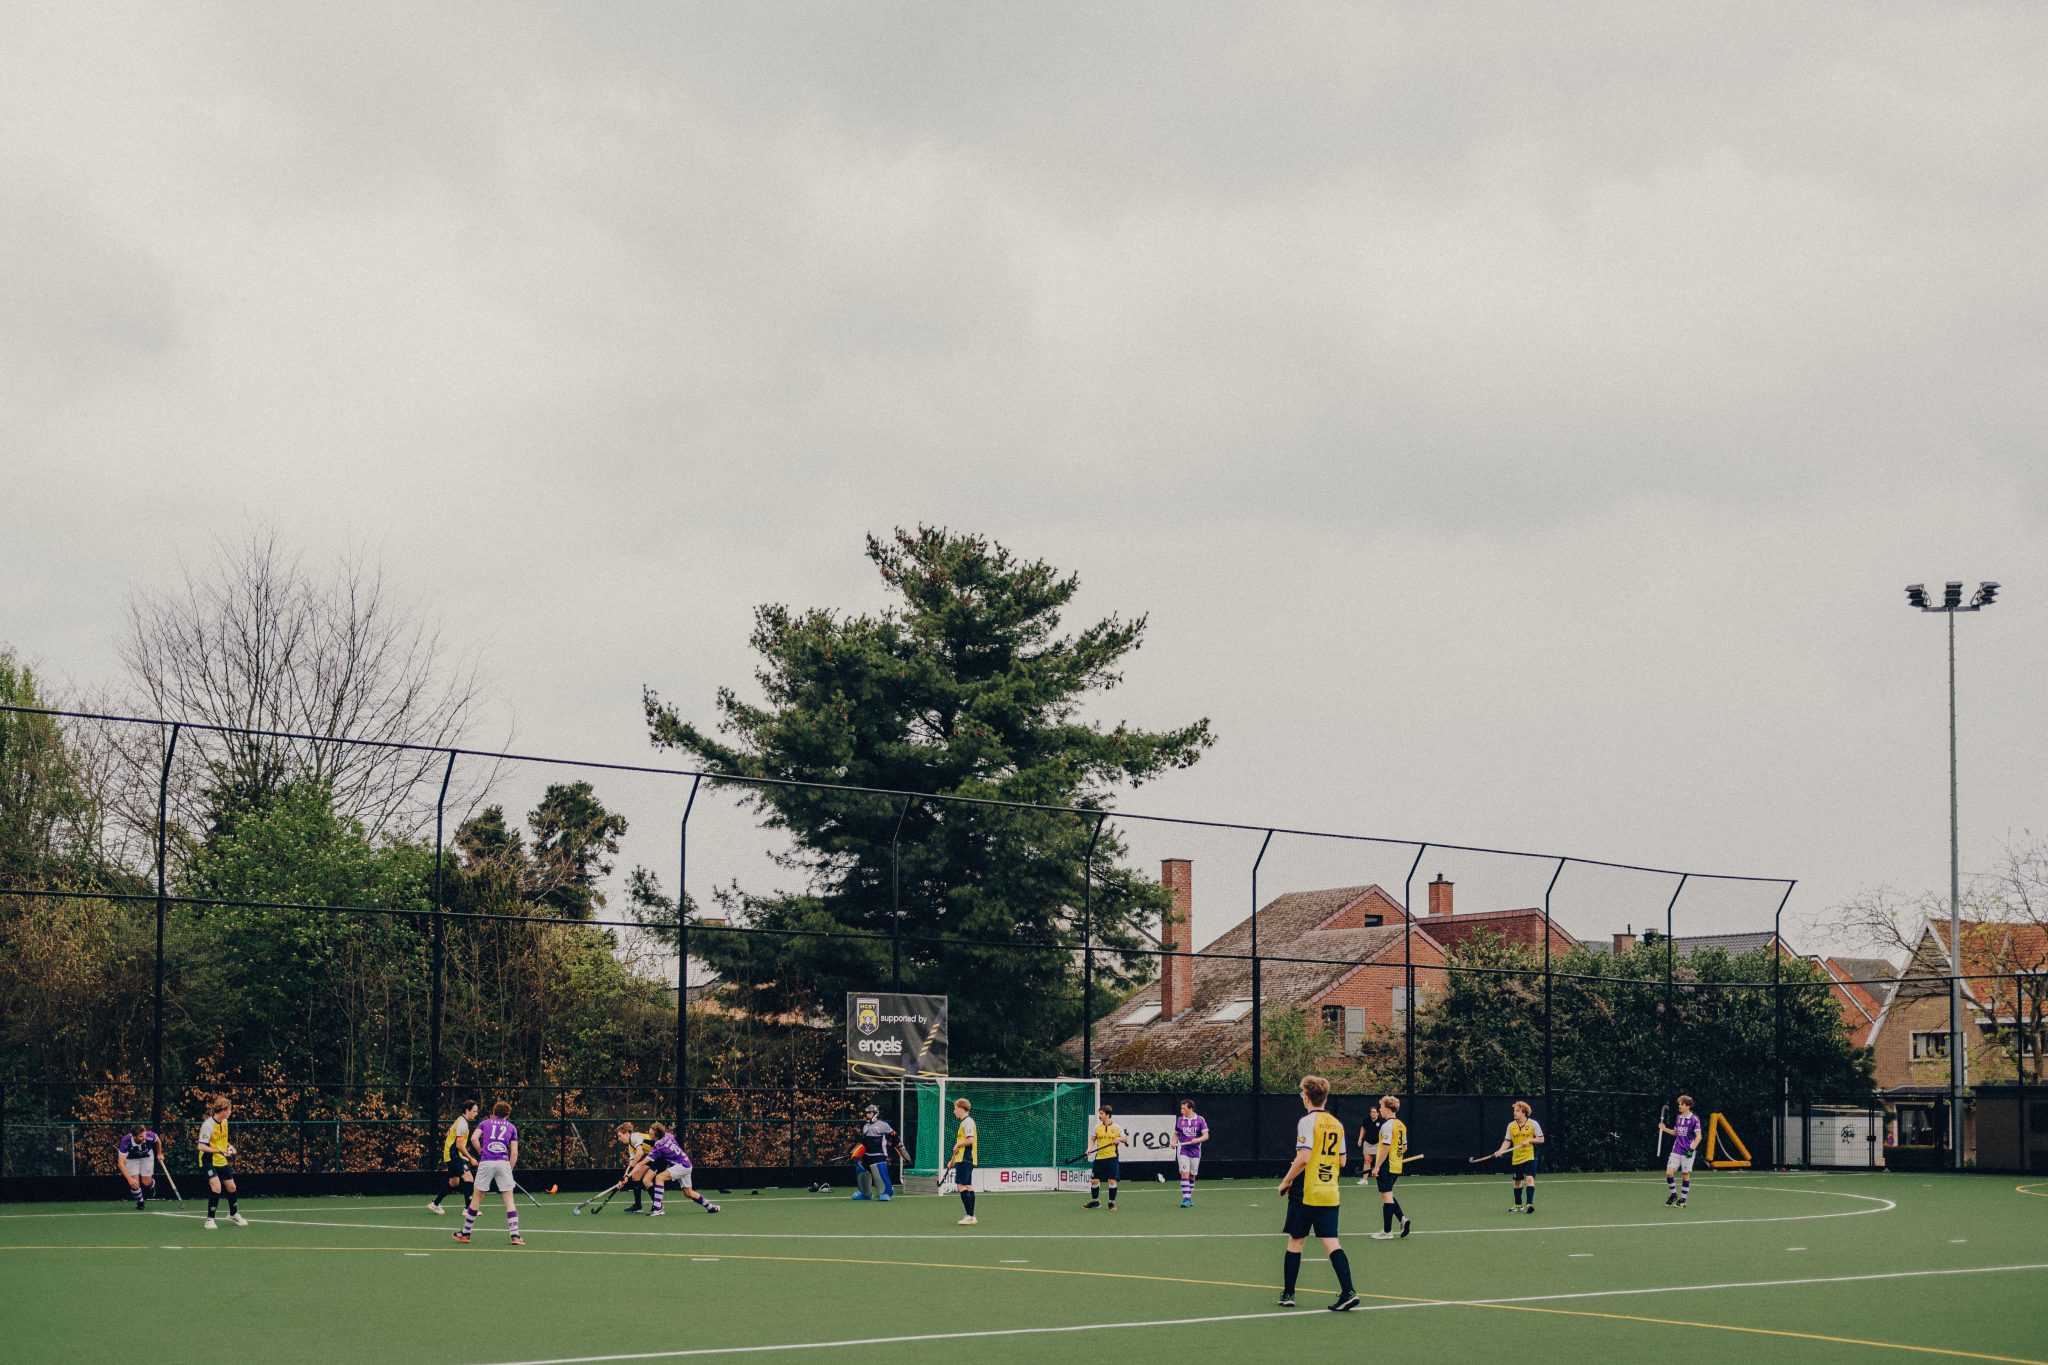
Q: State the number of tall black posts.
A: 10